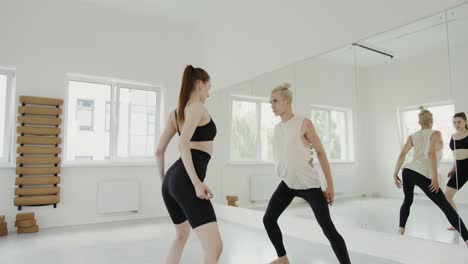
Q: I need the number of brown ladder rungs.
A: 11